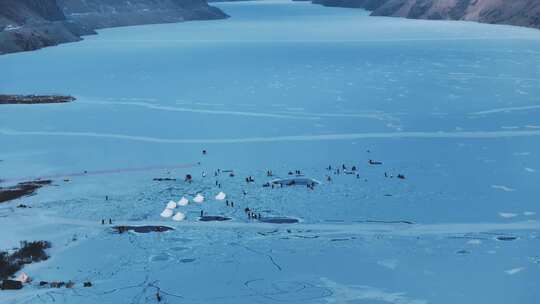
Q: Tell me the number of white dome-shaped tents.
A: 6